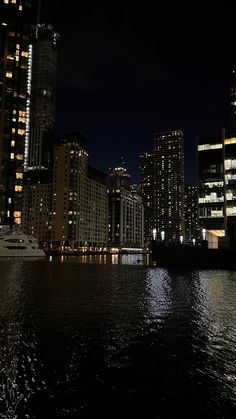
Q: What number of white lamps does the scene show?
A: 5